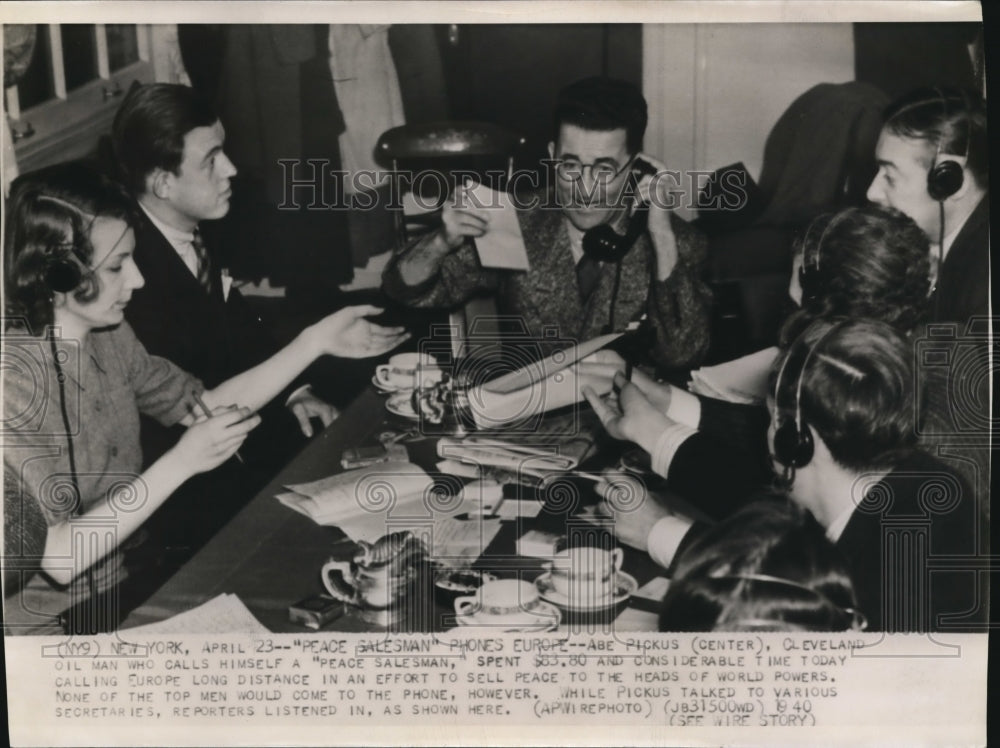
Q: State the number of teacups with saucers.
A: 3